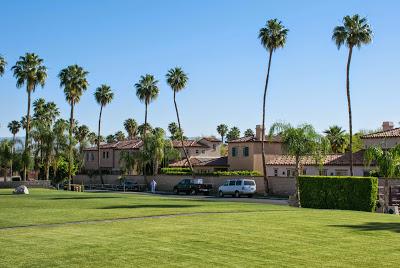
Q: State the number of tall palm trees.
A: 7